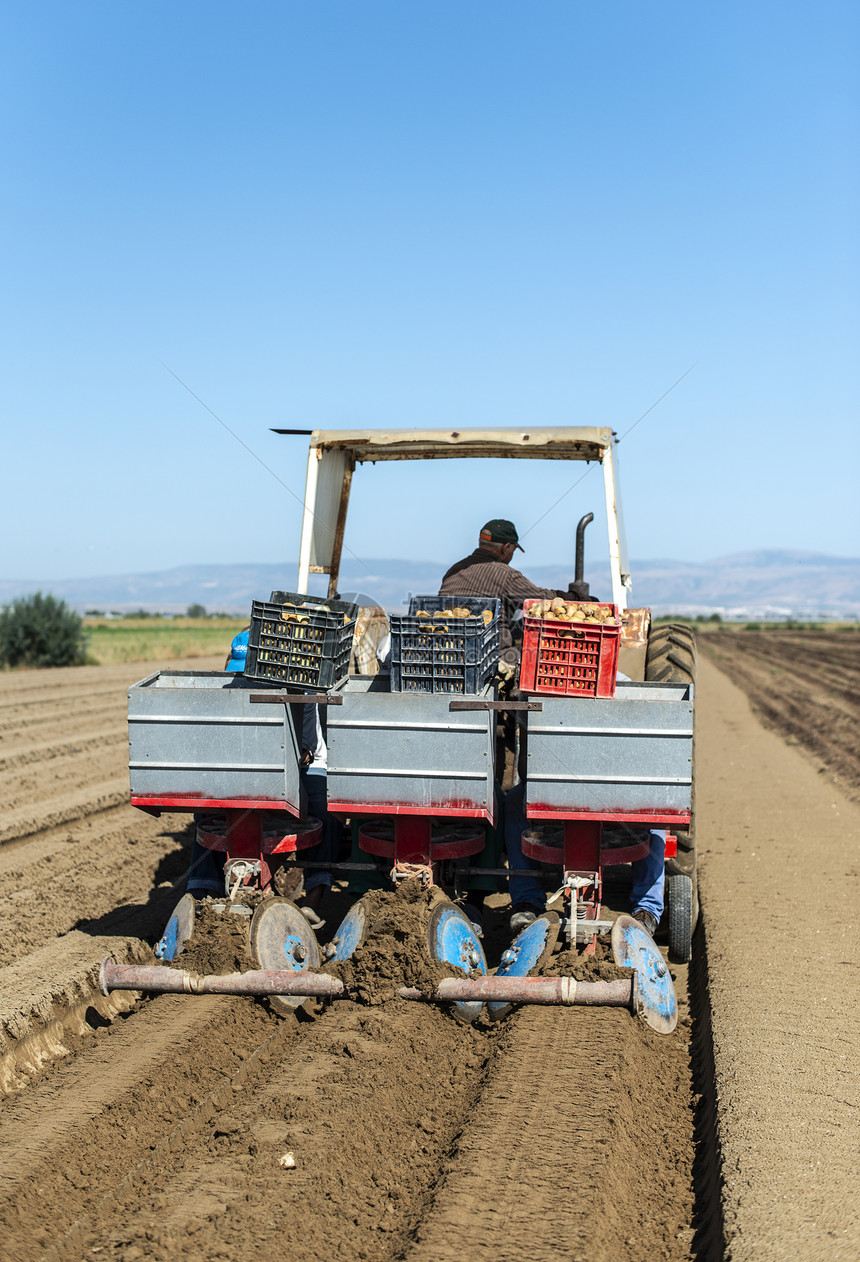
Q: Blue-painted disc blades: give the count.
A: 6